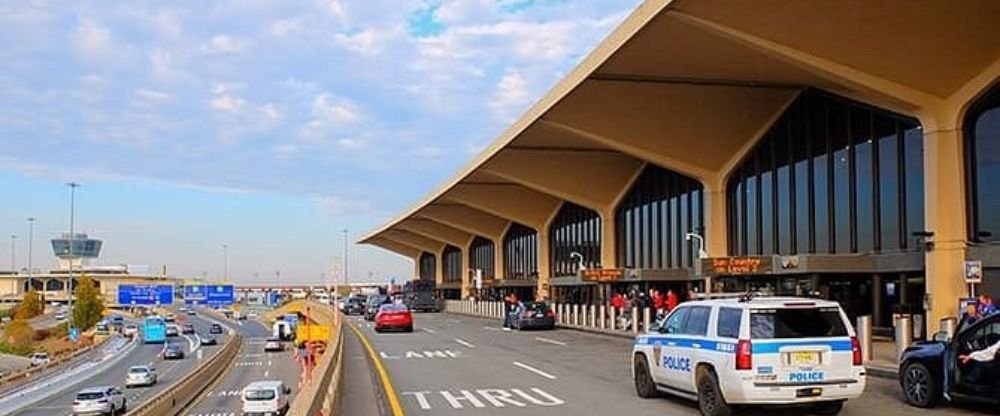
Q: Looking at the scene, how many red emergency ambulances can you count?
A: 0